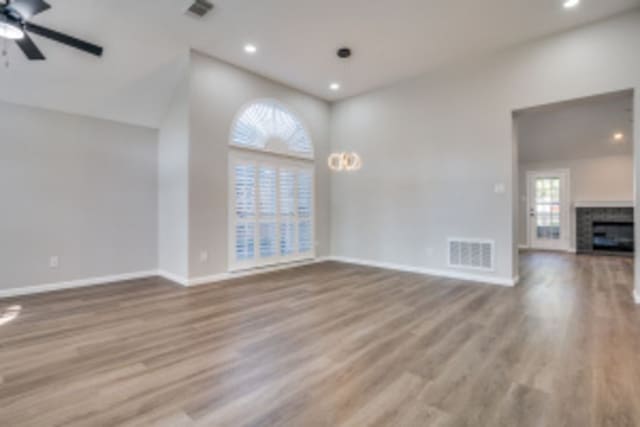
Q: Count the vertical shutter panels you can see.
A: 4